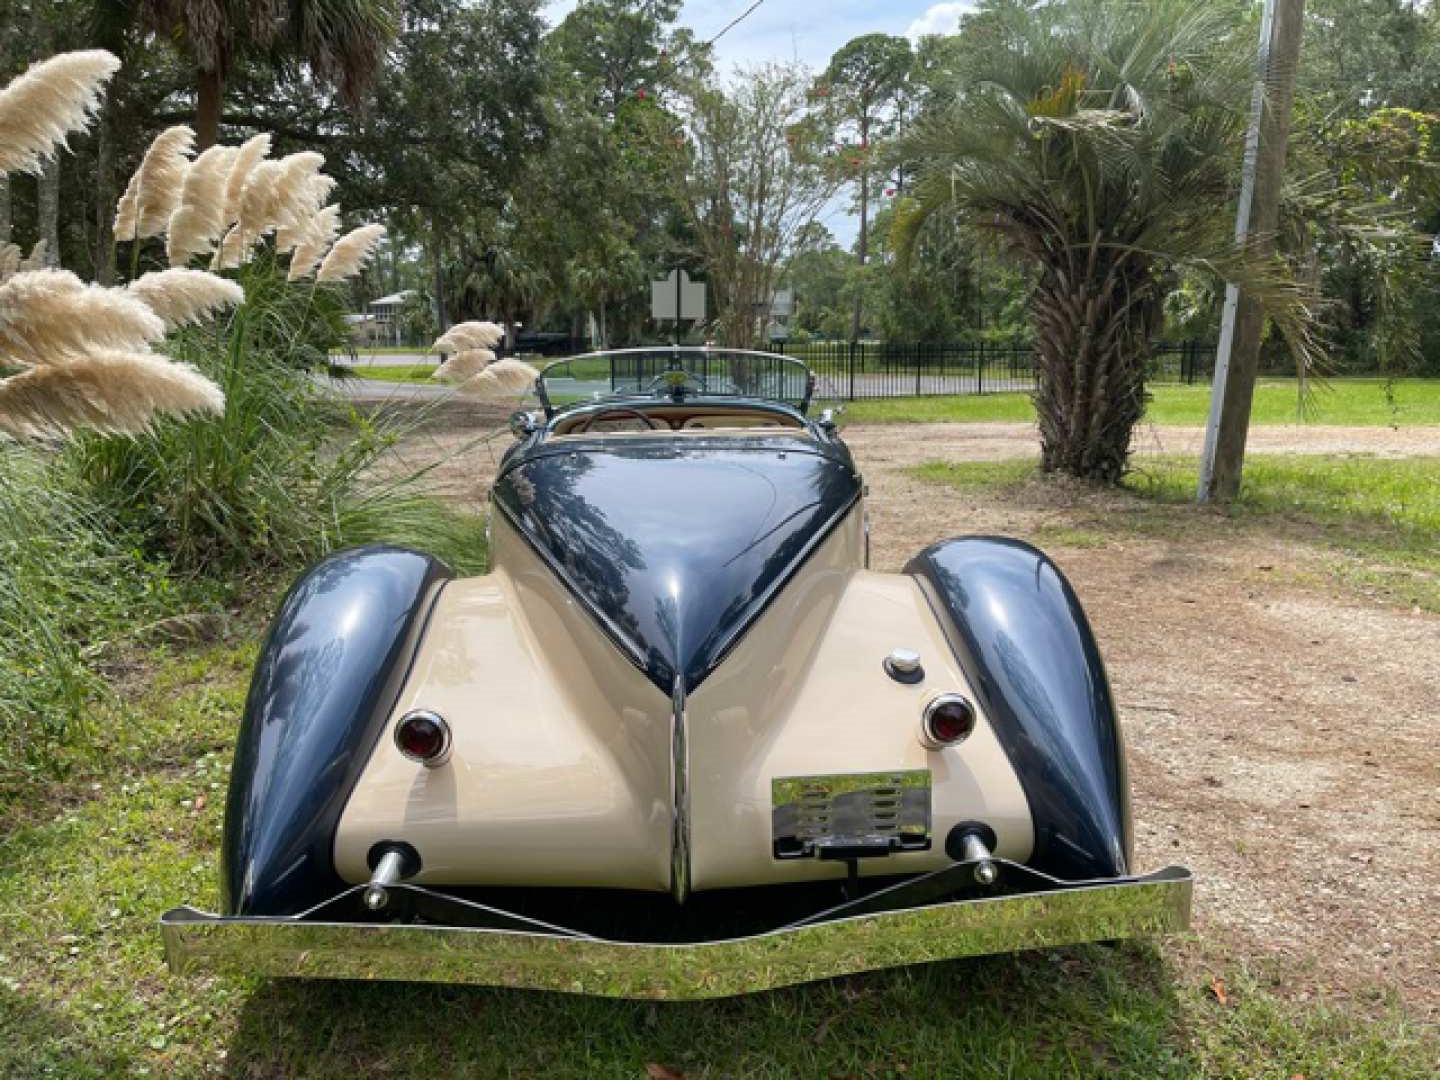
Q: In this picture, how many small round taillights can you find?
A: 2